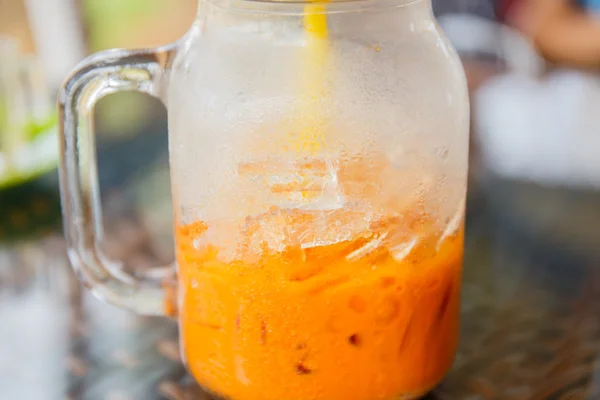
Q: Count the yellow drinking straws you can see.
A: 1